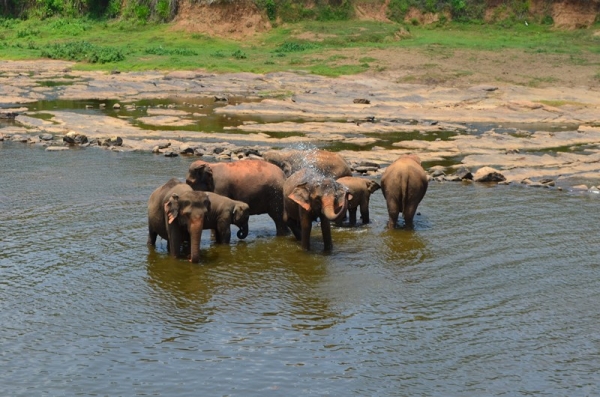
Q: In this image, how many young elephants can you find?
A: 2